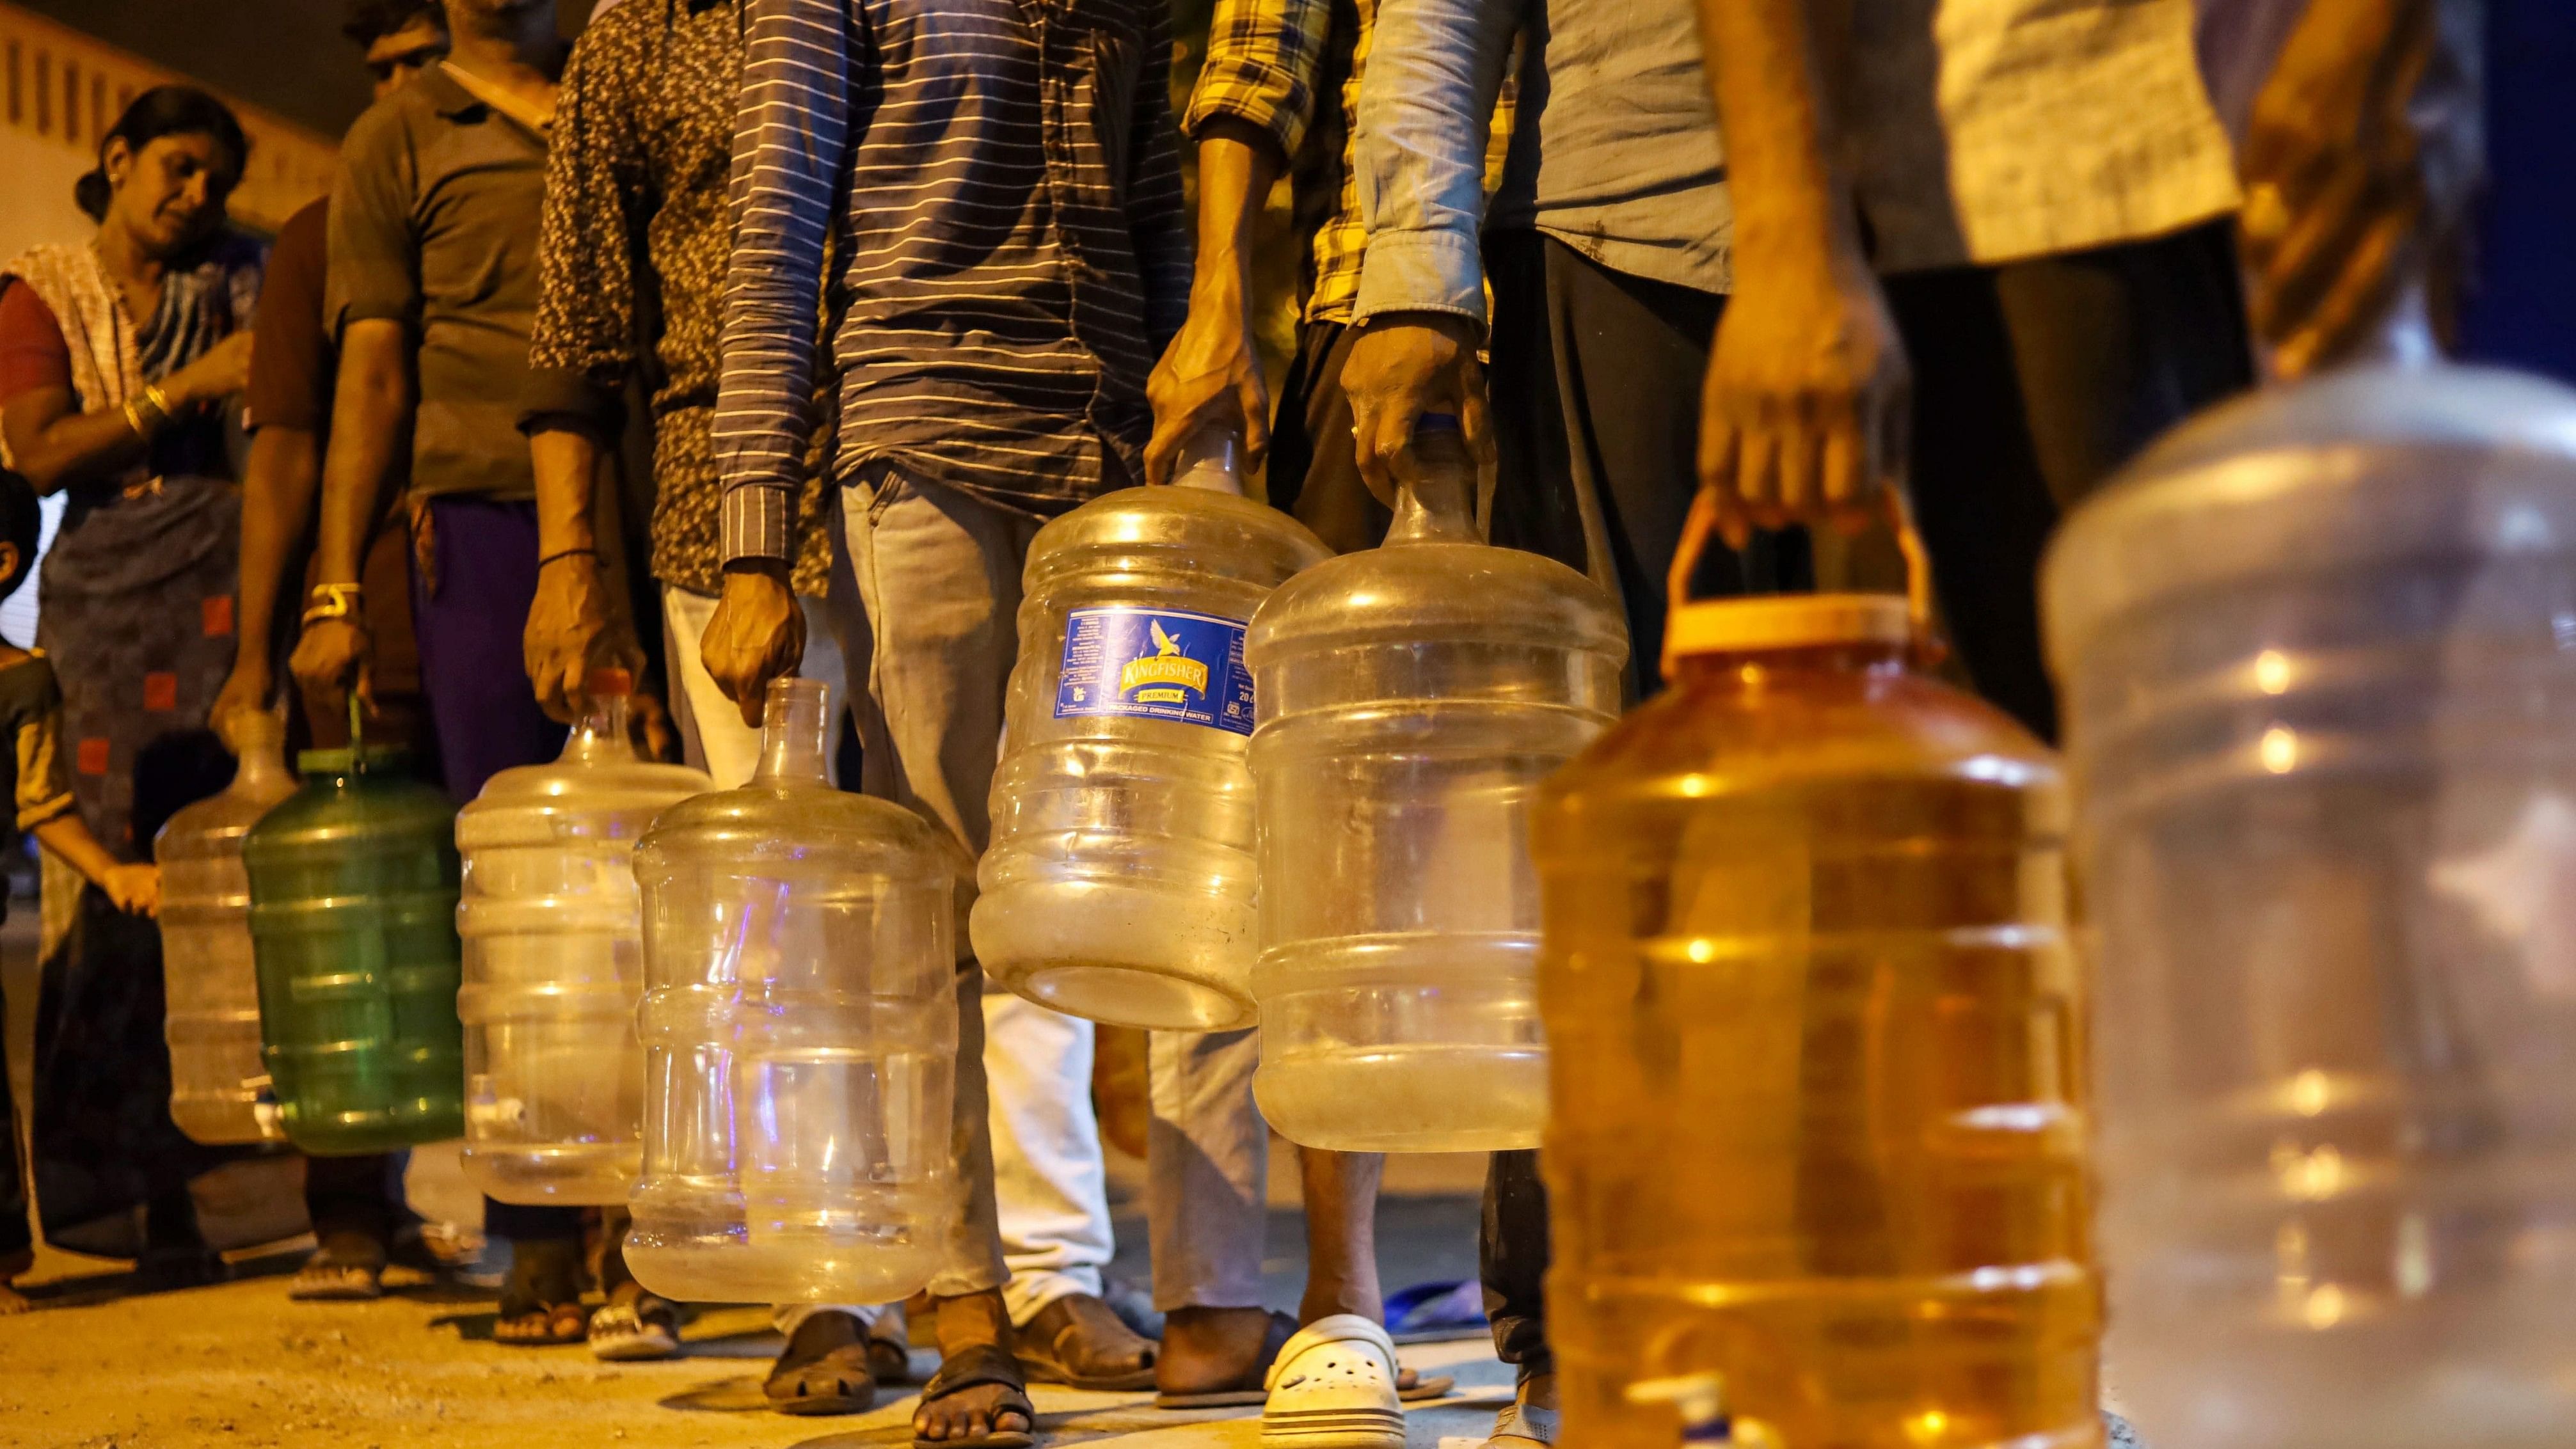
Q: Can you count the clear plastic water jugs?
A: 6